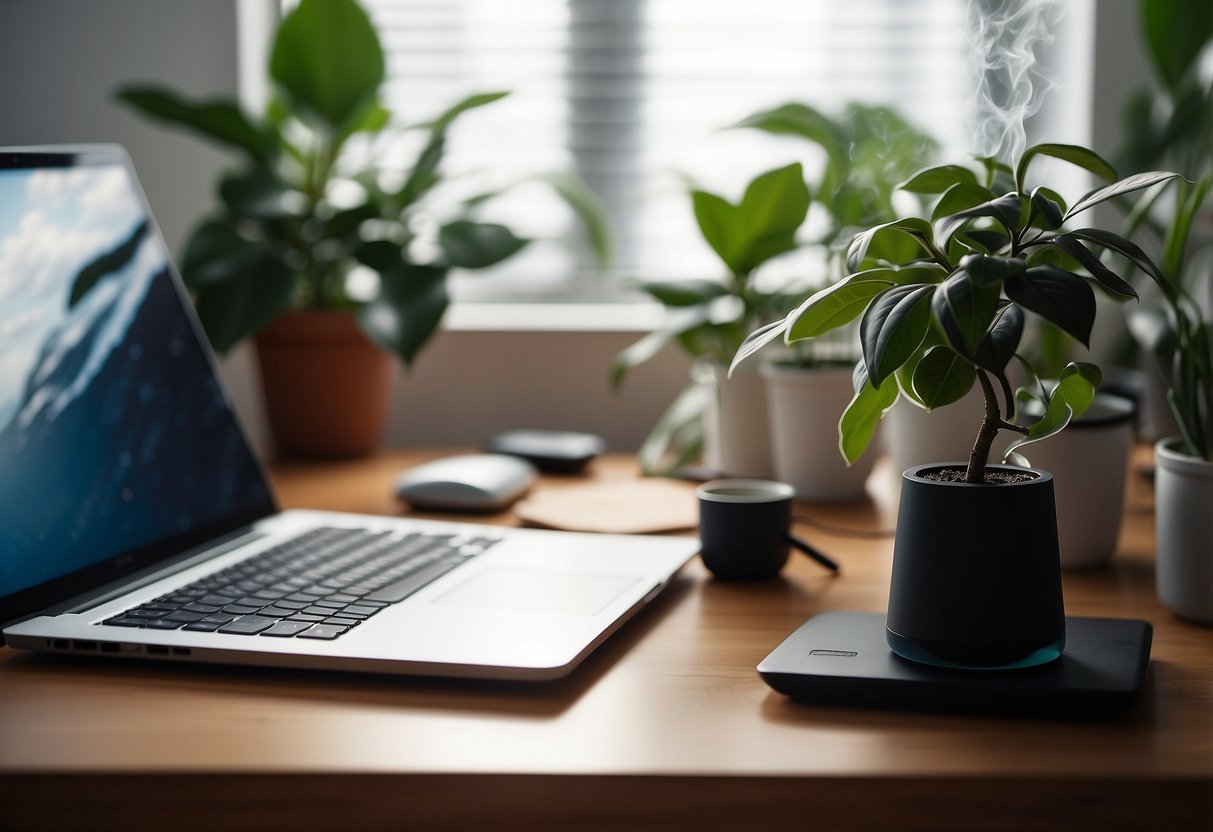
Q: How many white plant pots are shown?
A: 5